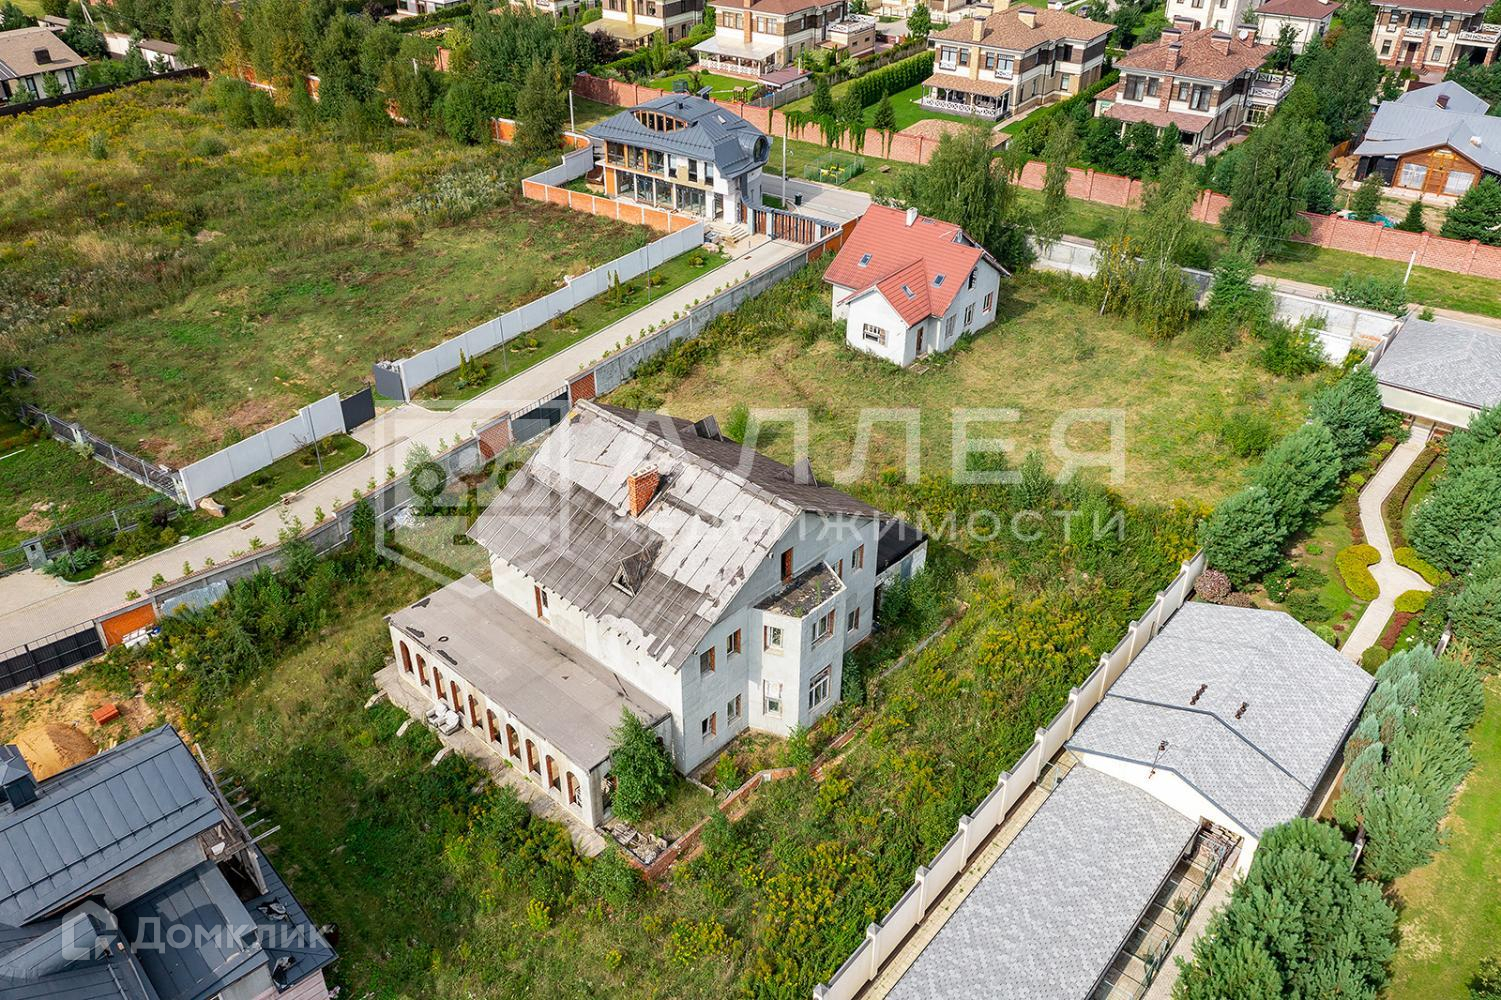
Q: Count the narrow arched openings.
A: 10